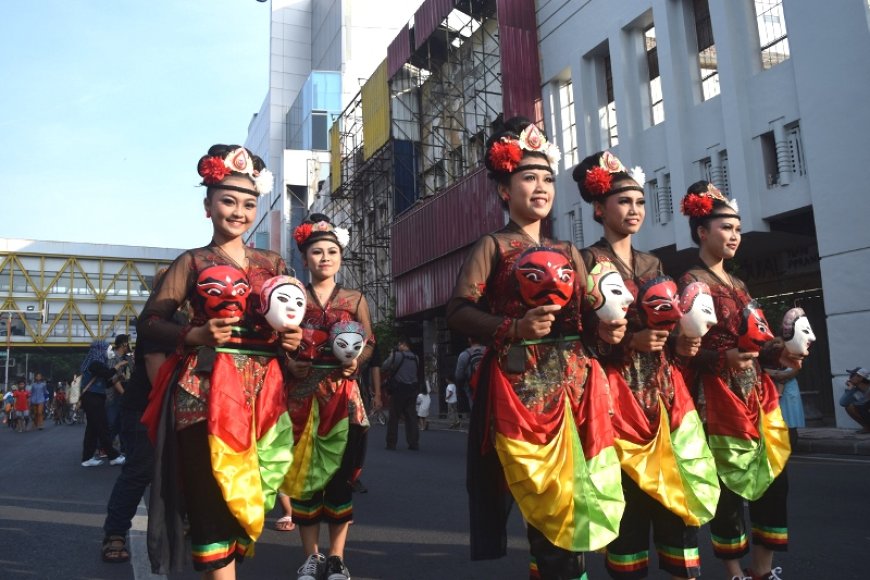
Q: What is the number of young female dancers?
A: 5